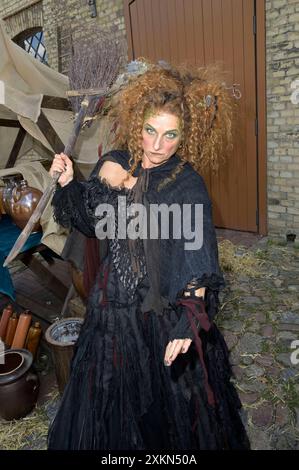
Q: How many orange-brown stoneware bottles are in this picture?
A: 4